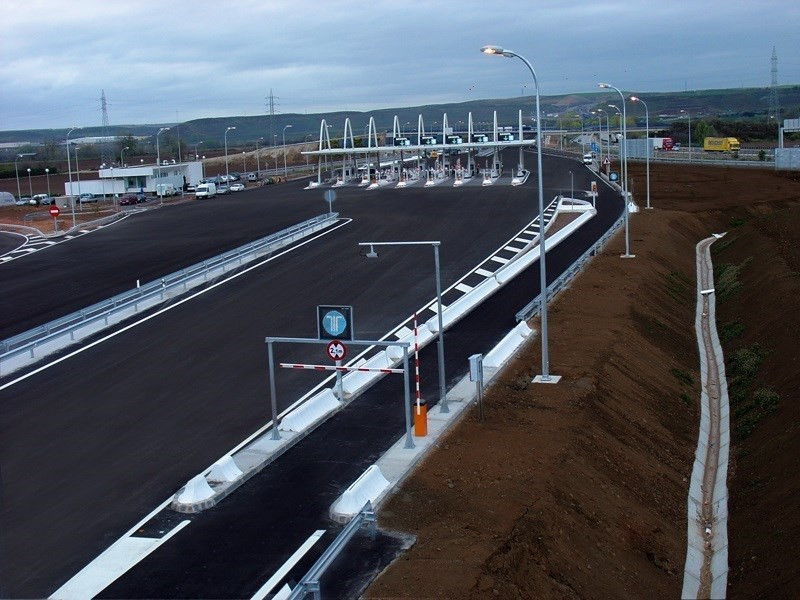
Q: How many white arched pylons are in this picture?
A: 9